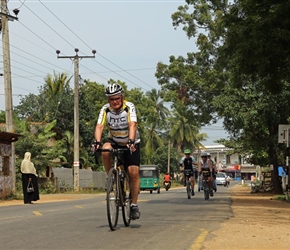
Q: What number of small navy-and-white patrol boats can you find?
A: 0